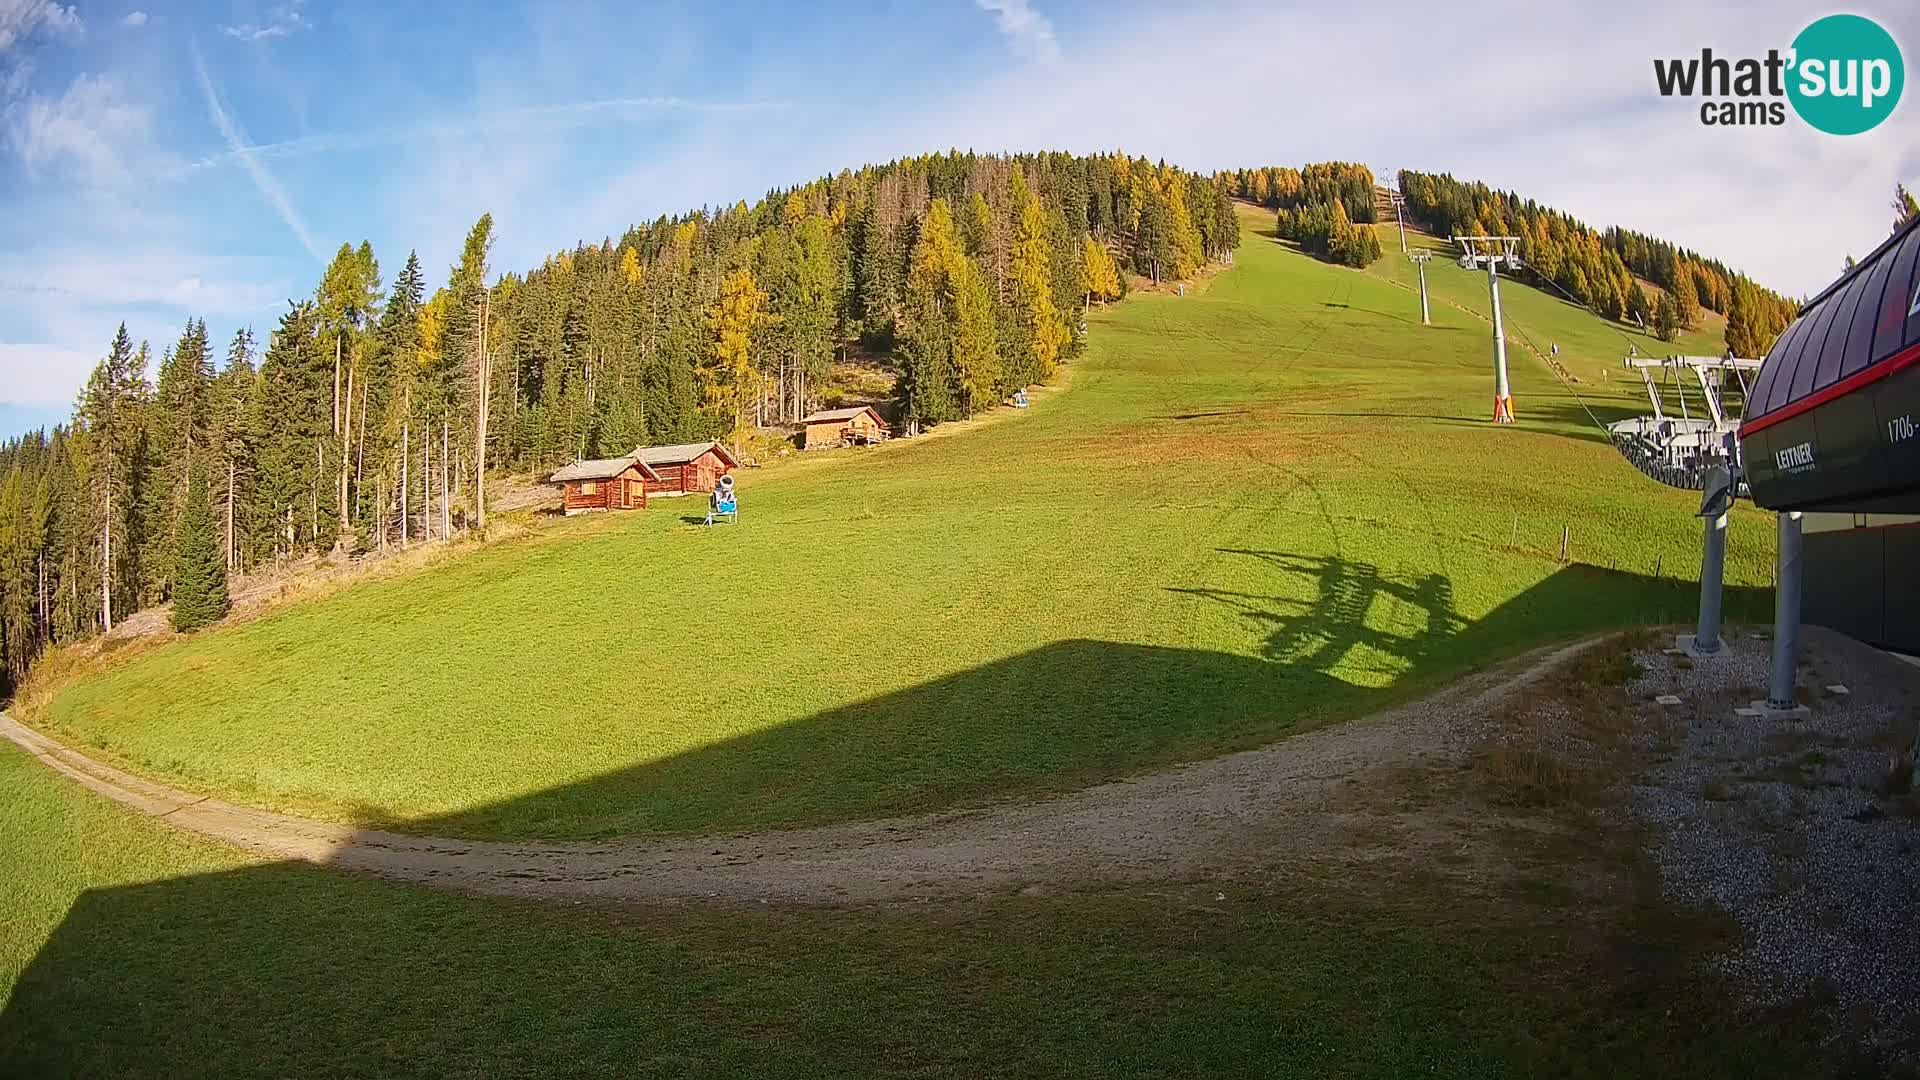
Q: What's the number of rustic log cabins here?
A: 3